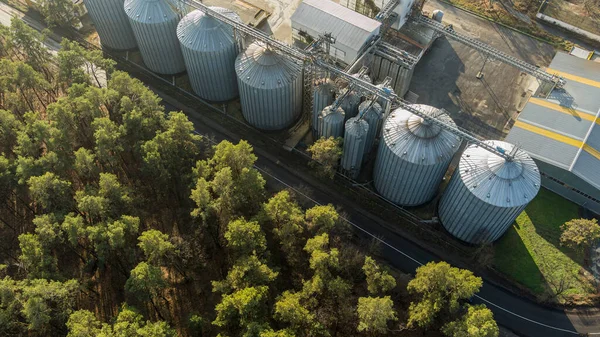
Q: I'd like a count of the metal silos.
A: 13